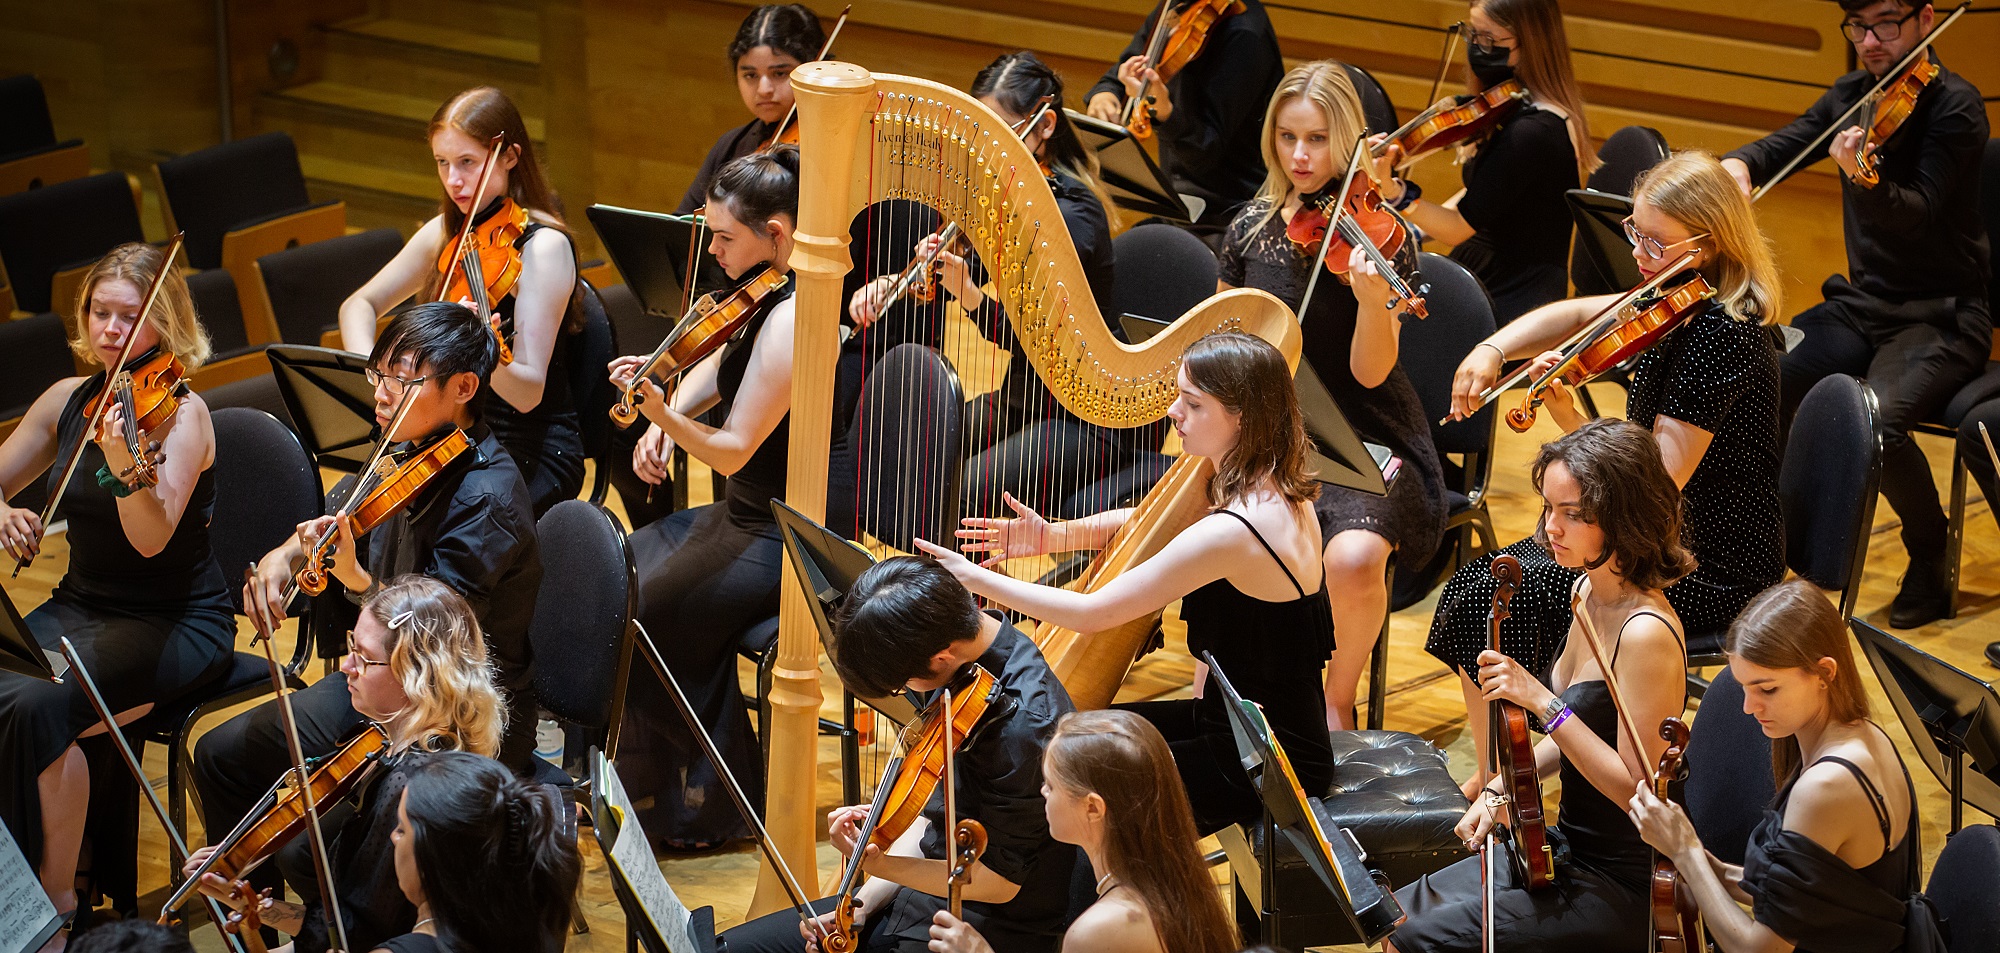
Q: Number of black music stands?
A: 11